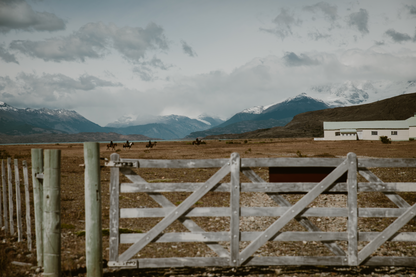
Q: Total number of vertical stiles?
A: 3